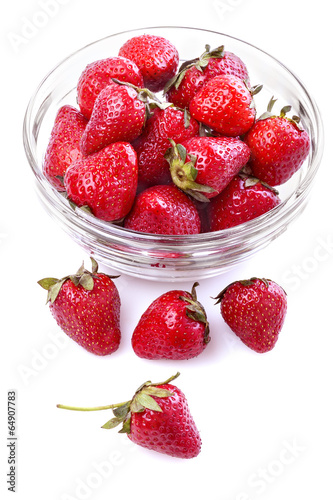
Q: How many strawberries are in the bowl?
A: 12